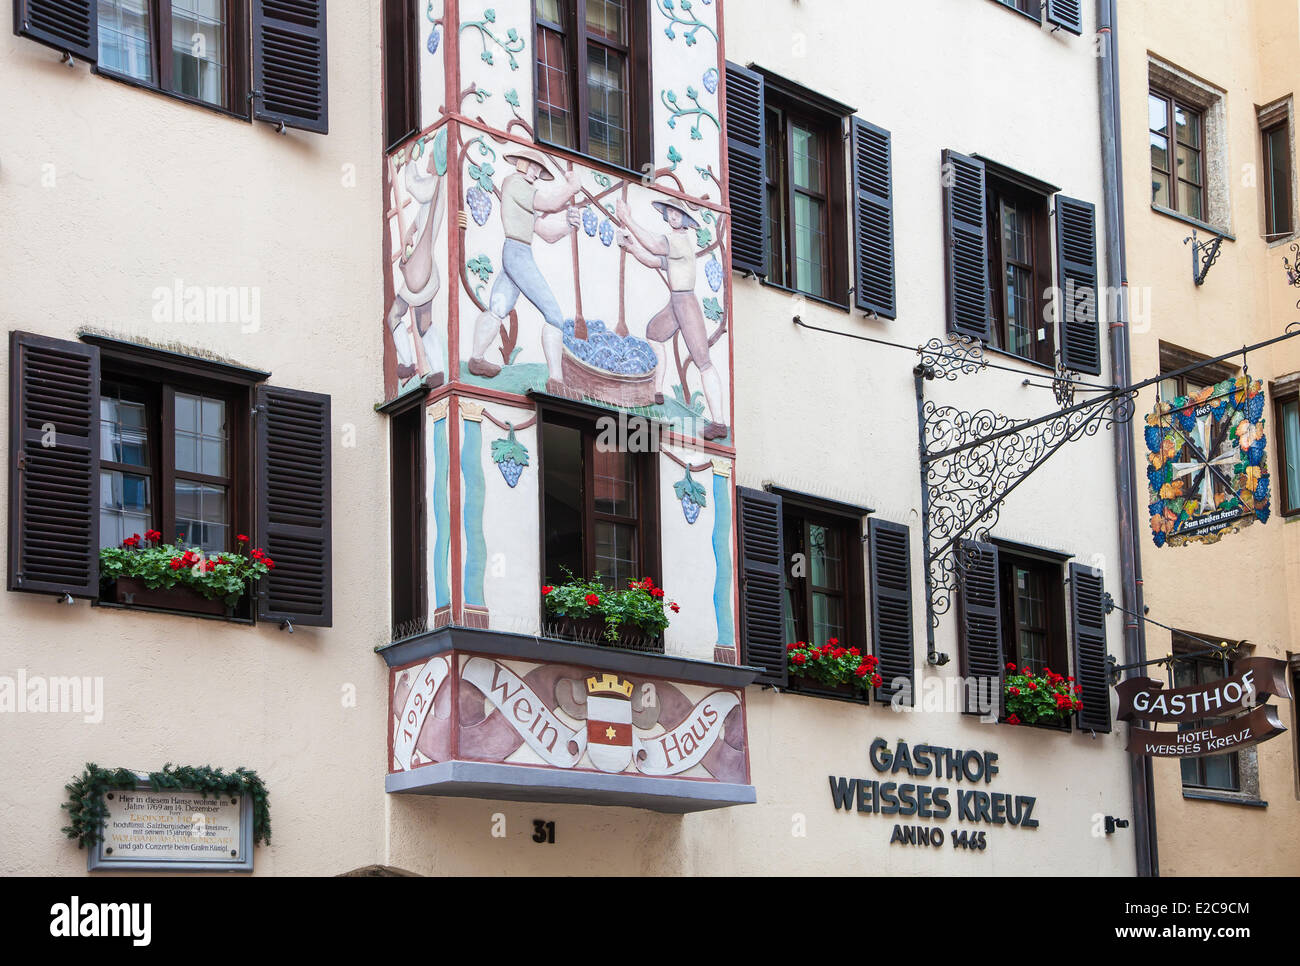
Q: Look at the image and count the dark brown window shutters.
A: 13